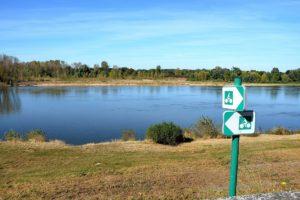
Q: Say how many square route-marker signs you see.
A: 2